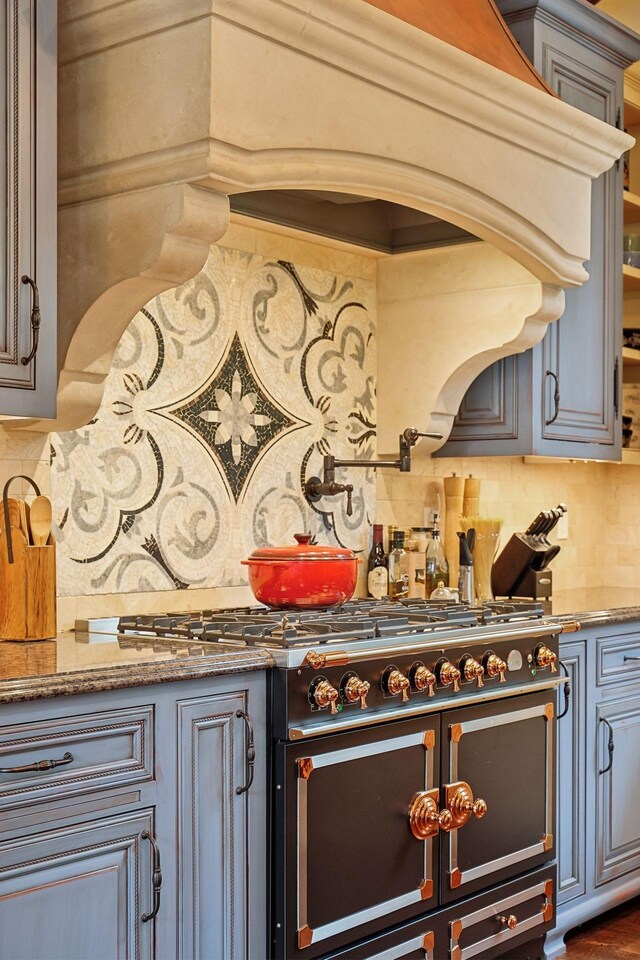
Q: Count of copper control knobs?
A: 8